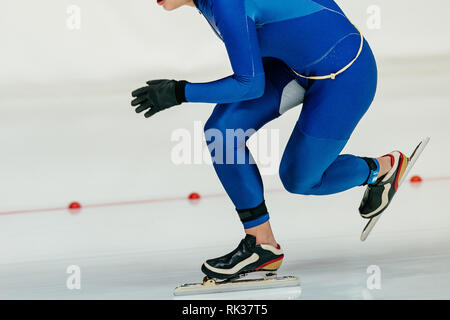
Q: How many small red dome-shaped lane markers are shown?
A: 3